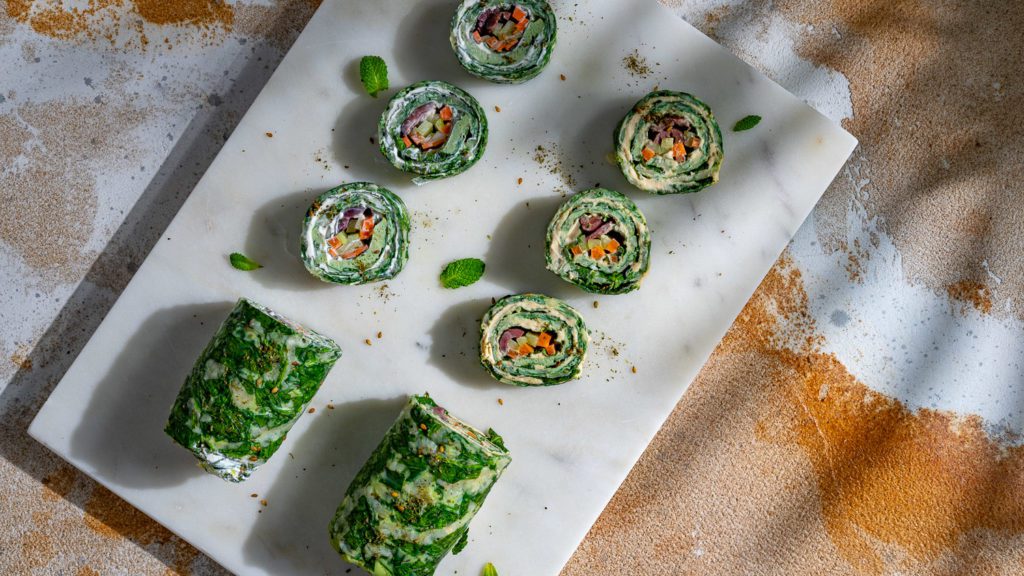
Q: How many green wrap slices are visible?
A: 6